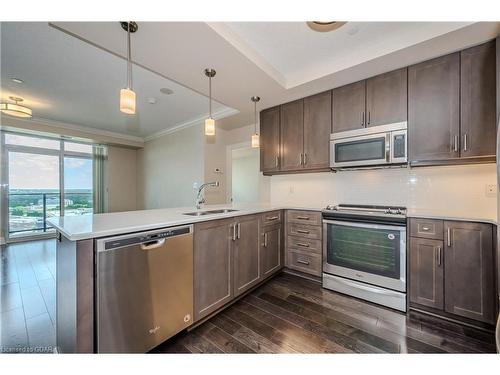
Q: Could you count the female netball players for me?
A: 0